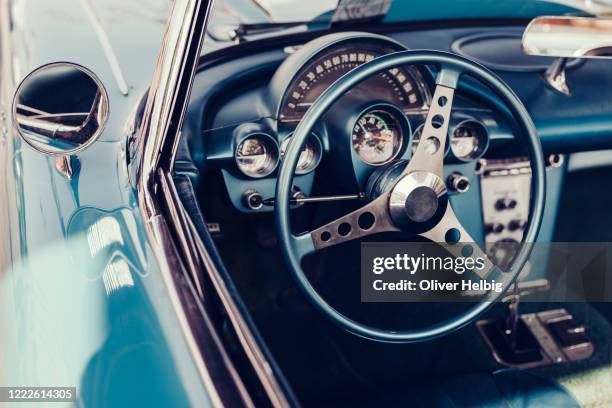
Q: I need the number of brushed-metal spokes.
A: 3